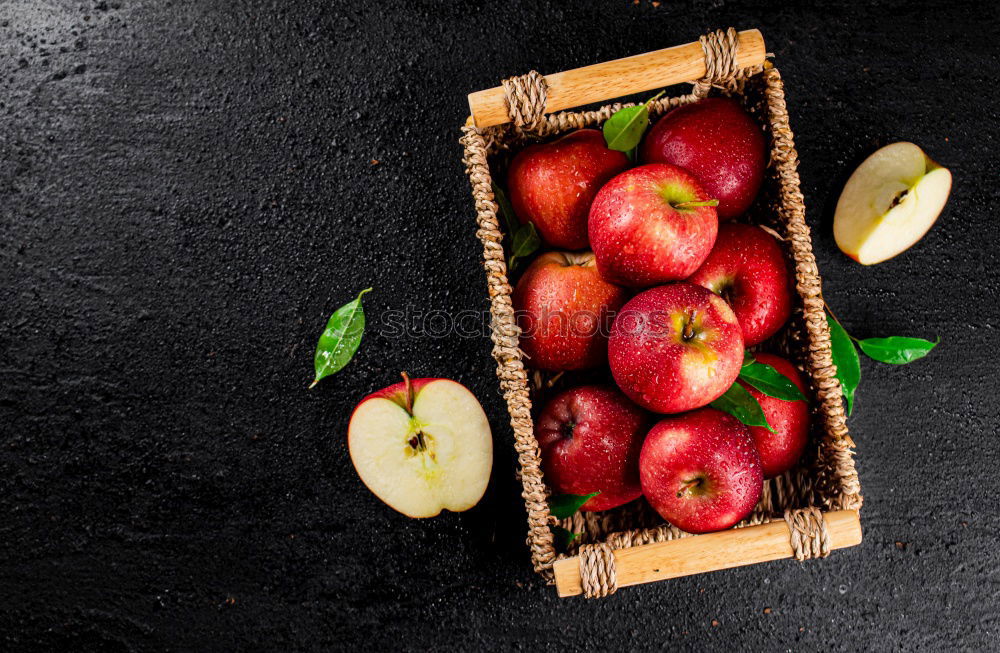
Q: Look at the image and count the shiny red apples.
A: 9